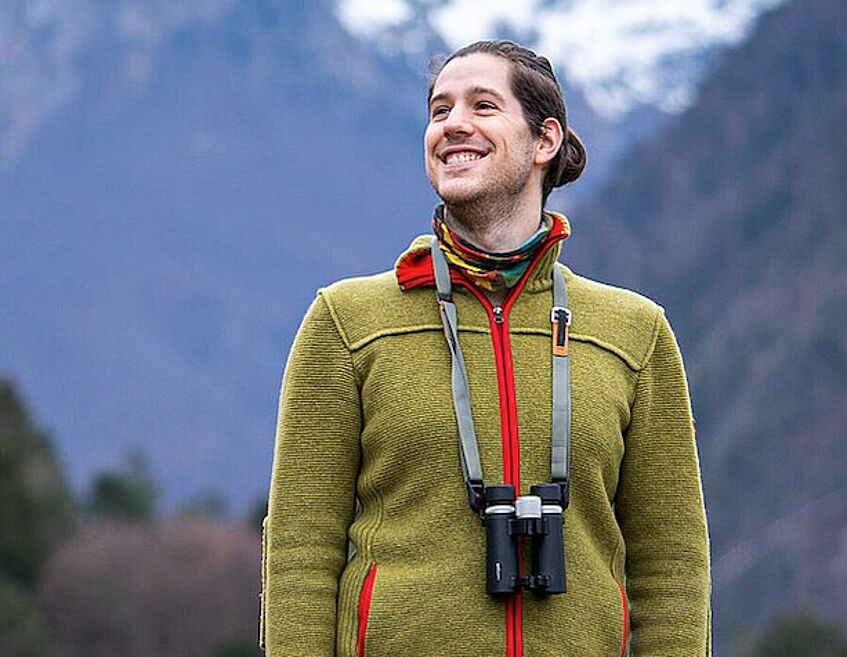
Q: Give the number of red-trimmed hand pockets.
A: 2